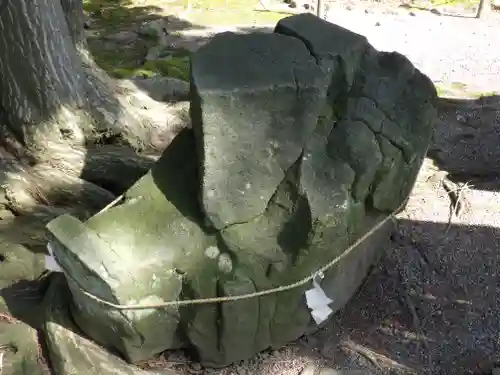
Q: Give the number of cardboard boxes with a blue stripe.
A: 0